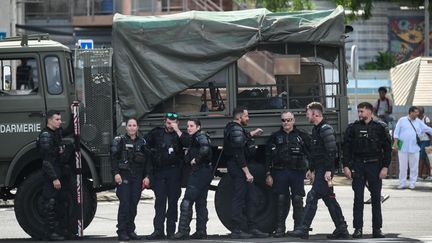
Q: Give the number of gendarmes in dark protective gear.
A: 8